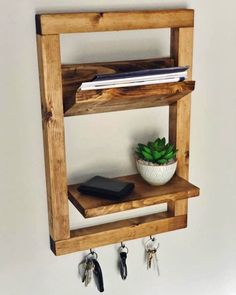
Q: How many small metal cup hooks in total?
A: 3